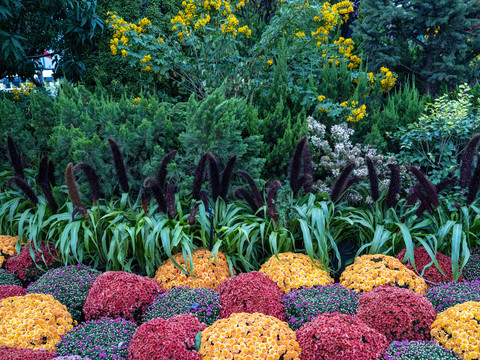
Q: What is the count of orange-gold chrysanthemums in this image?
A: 7